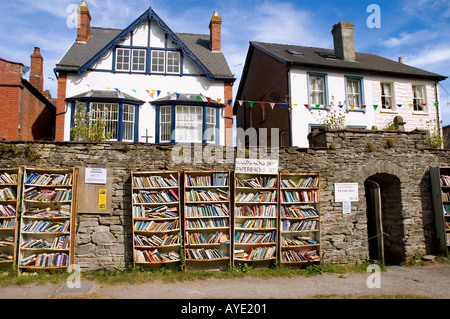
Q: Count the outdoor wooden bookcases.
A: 7